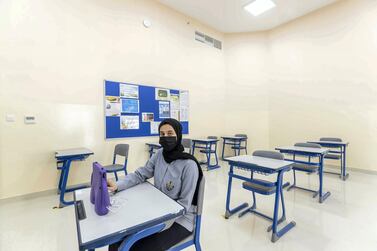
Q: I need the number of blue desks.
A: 8